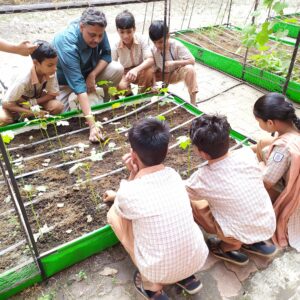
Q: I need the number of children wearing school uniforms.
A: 6